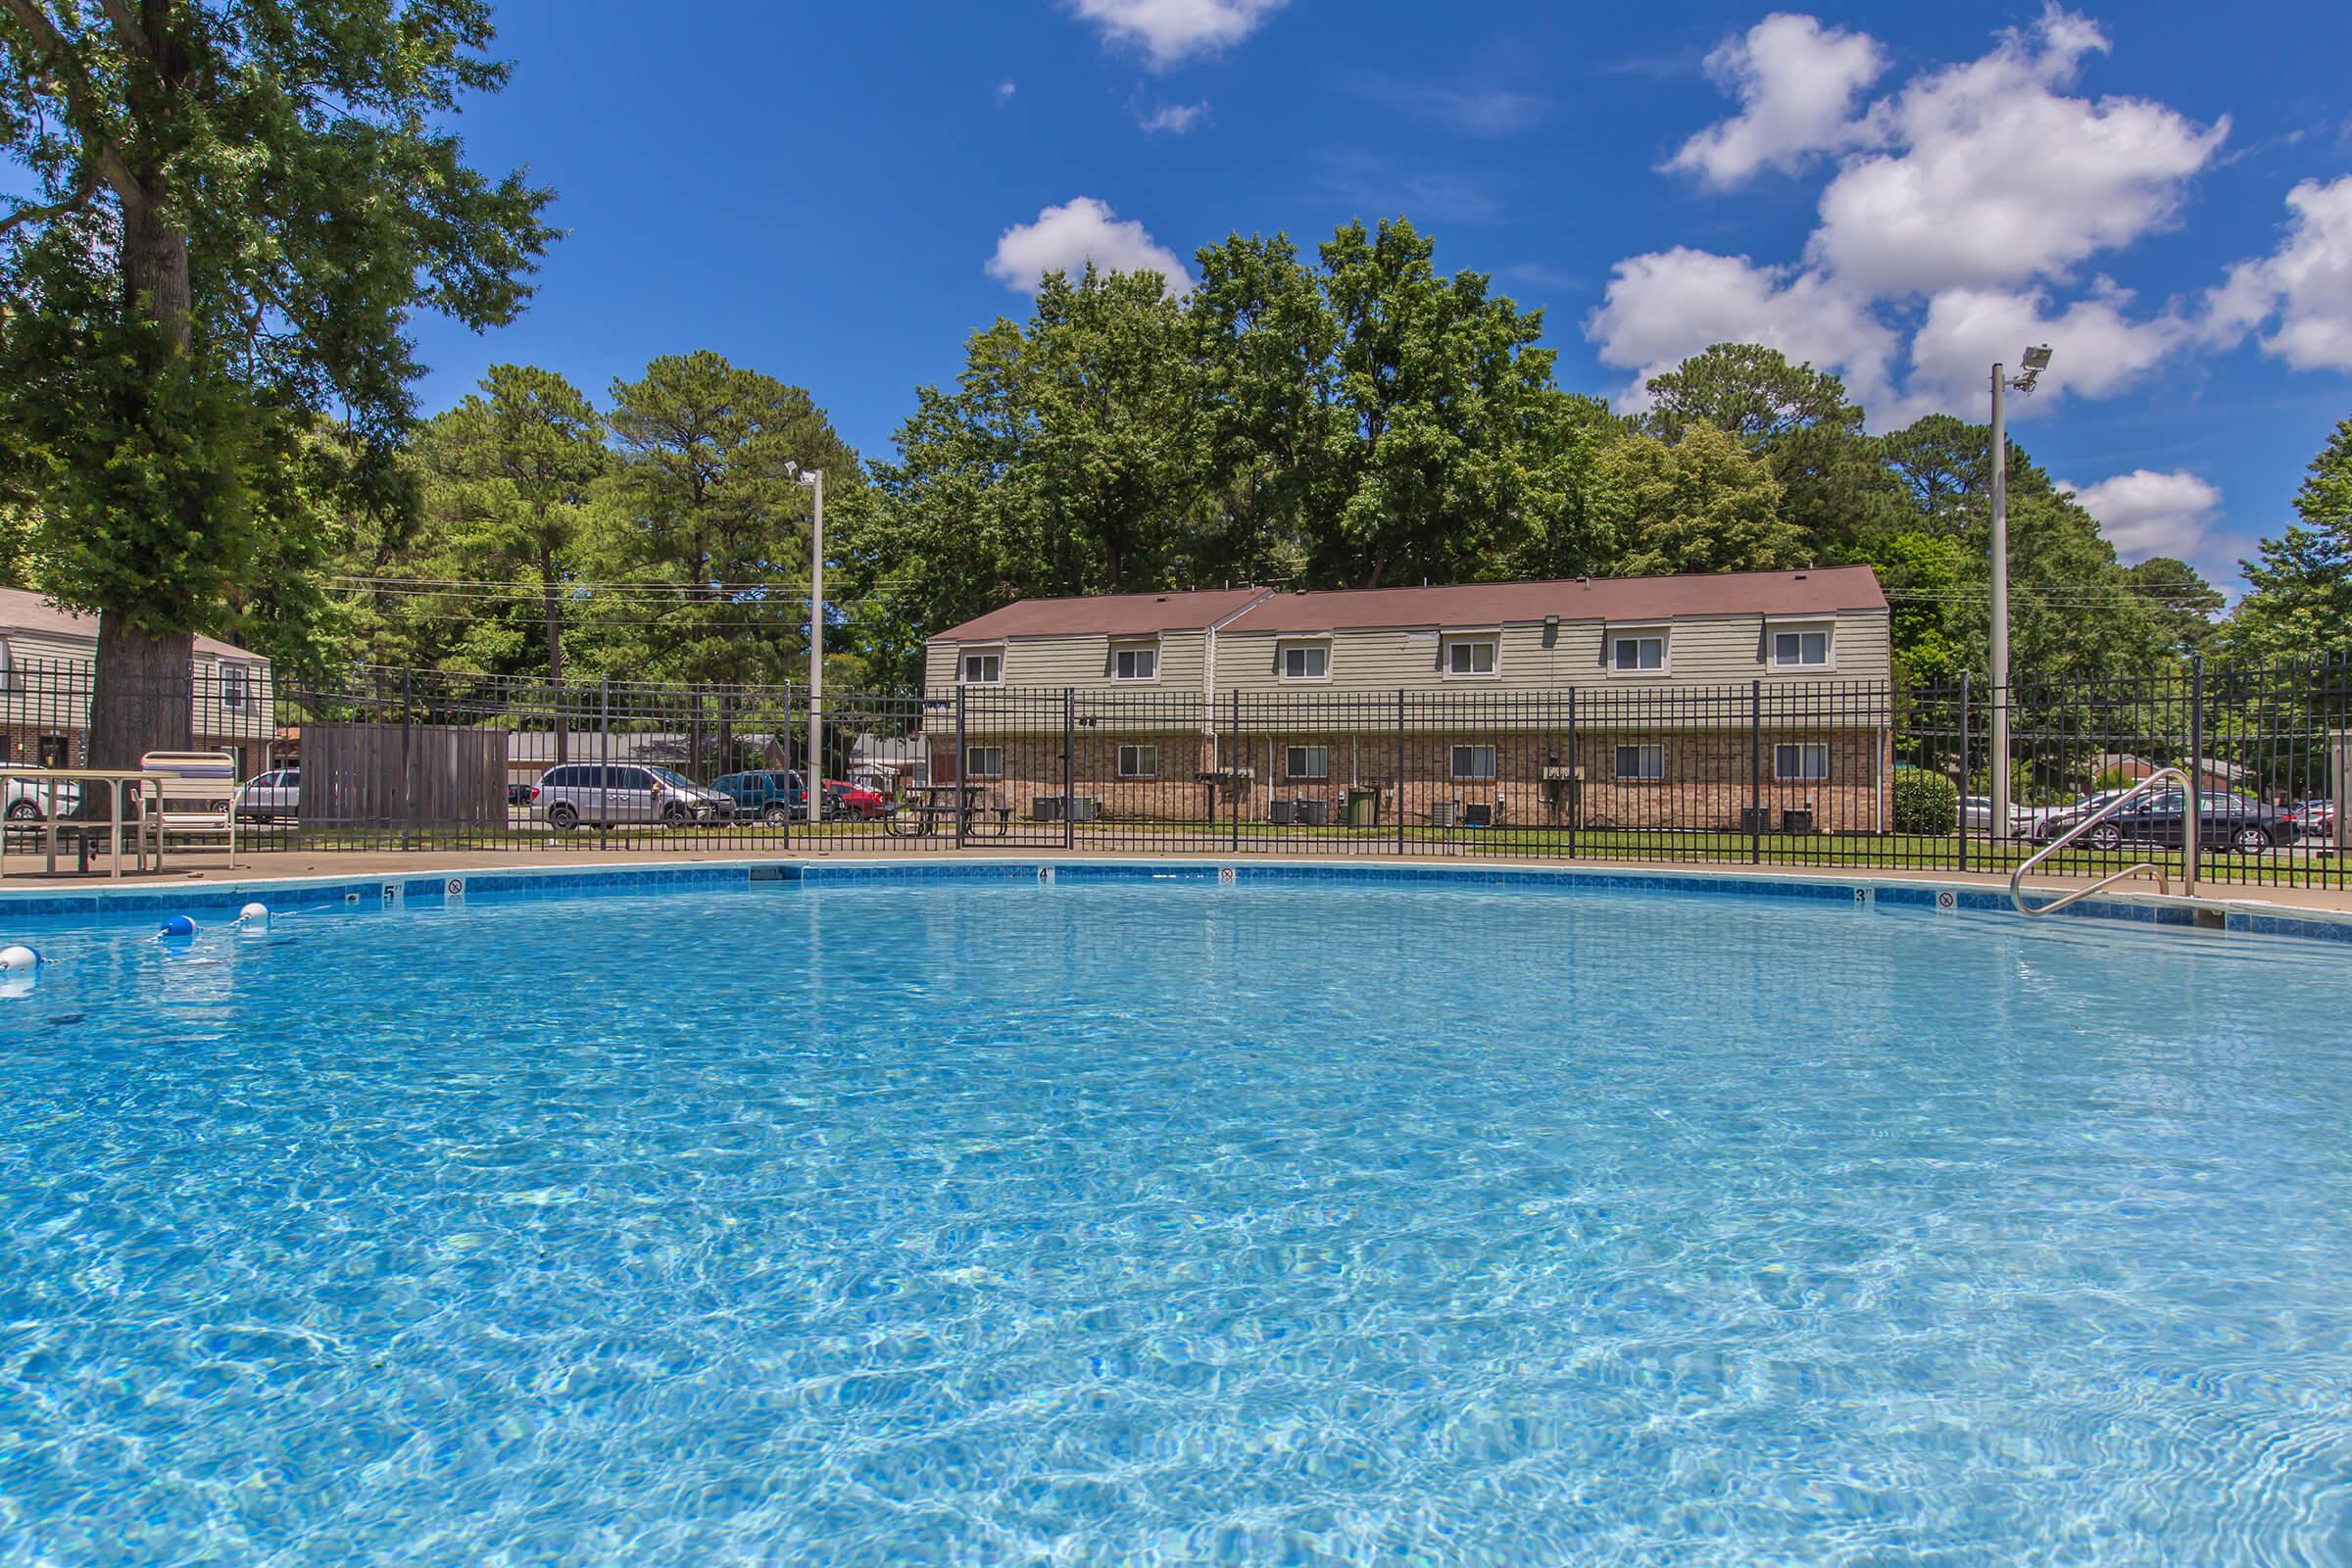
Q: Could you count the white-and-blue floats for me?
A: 3